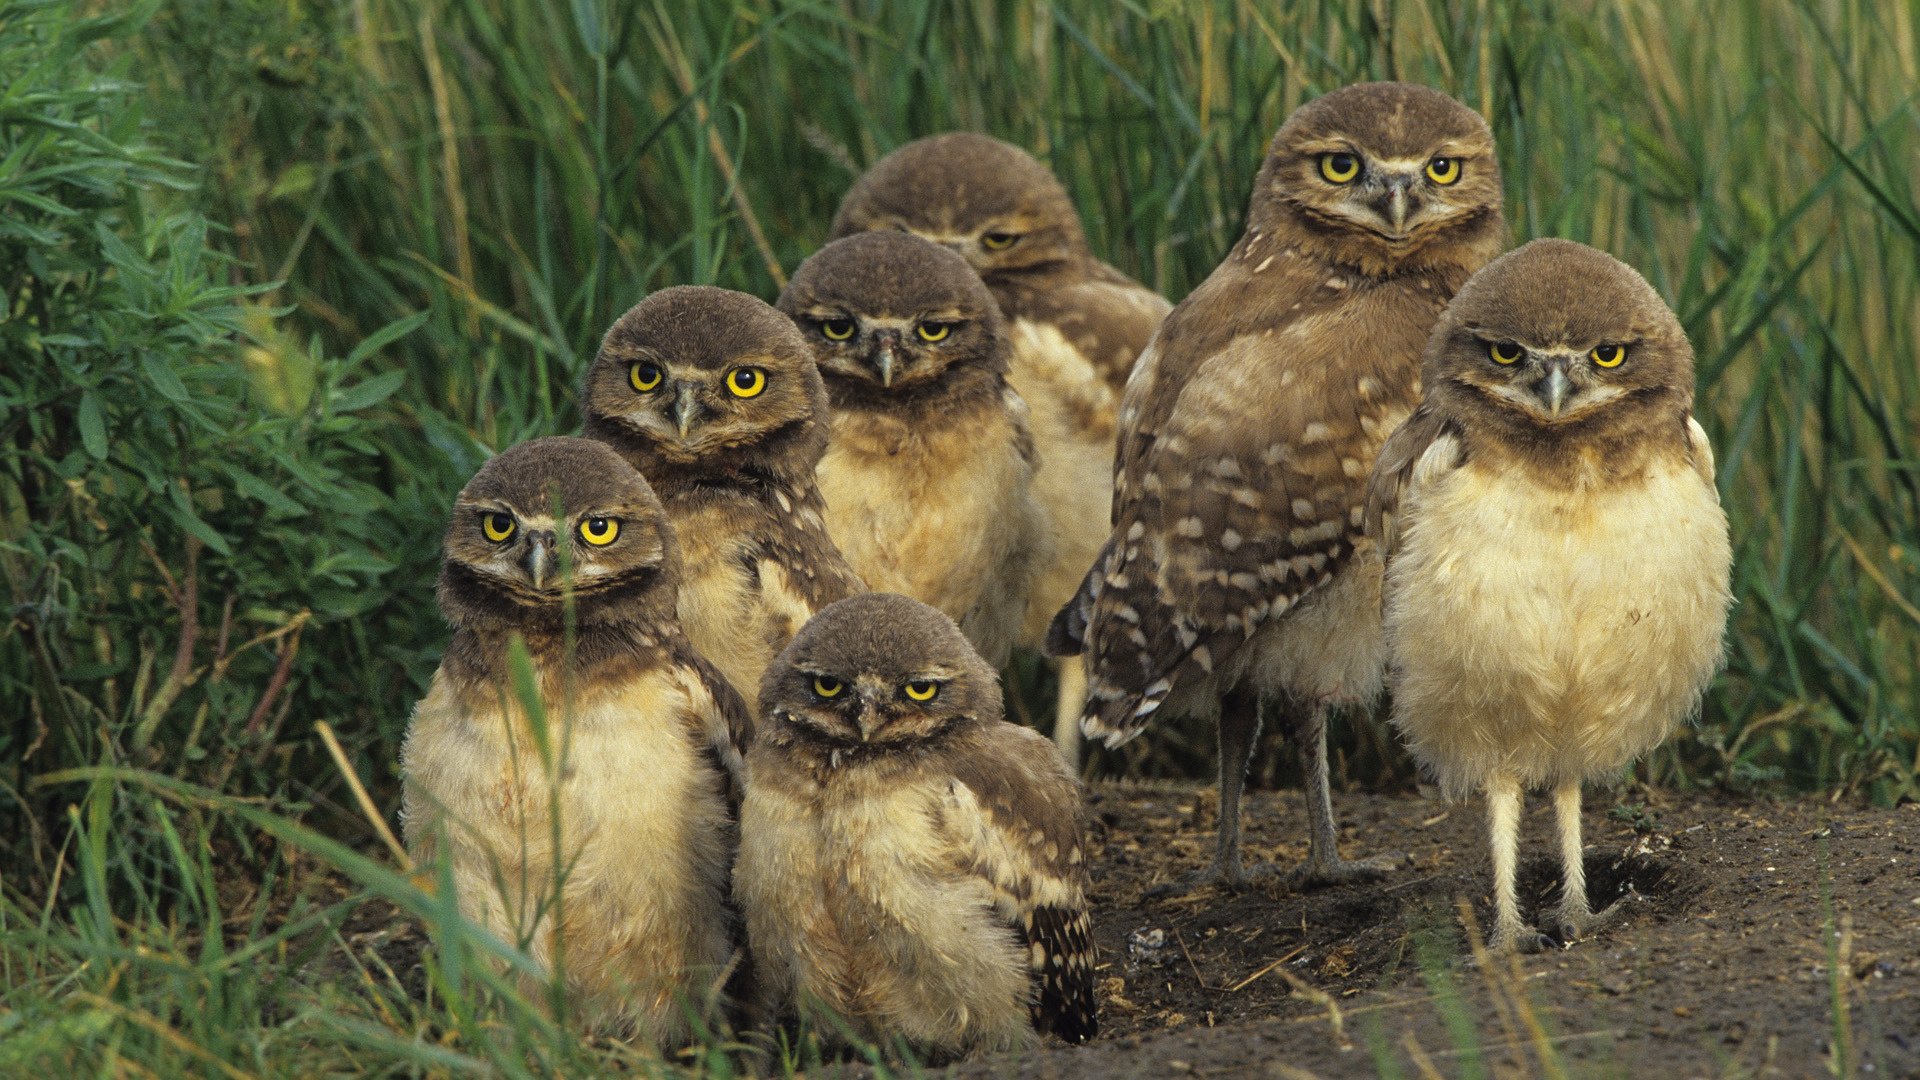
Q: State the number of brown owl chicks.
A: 7